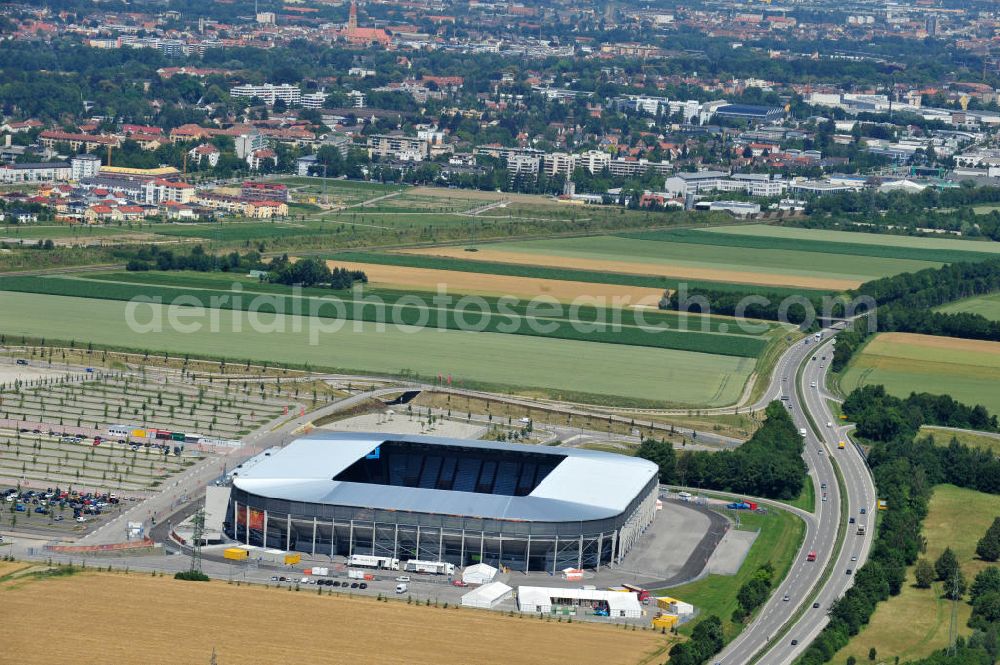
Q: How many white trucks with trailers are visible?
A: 2